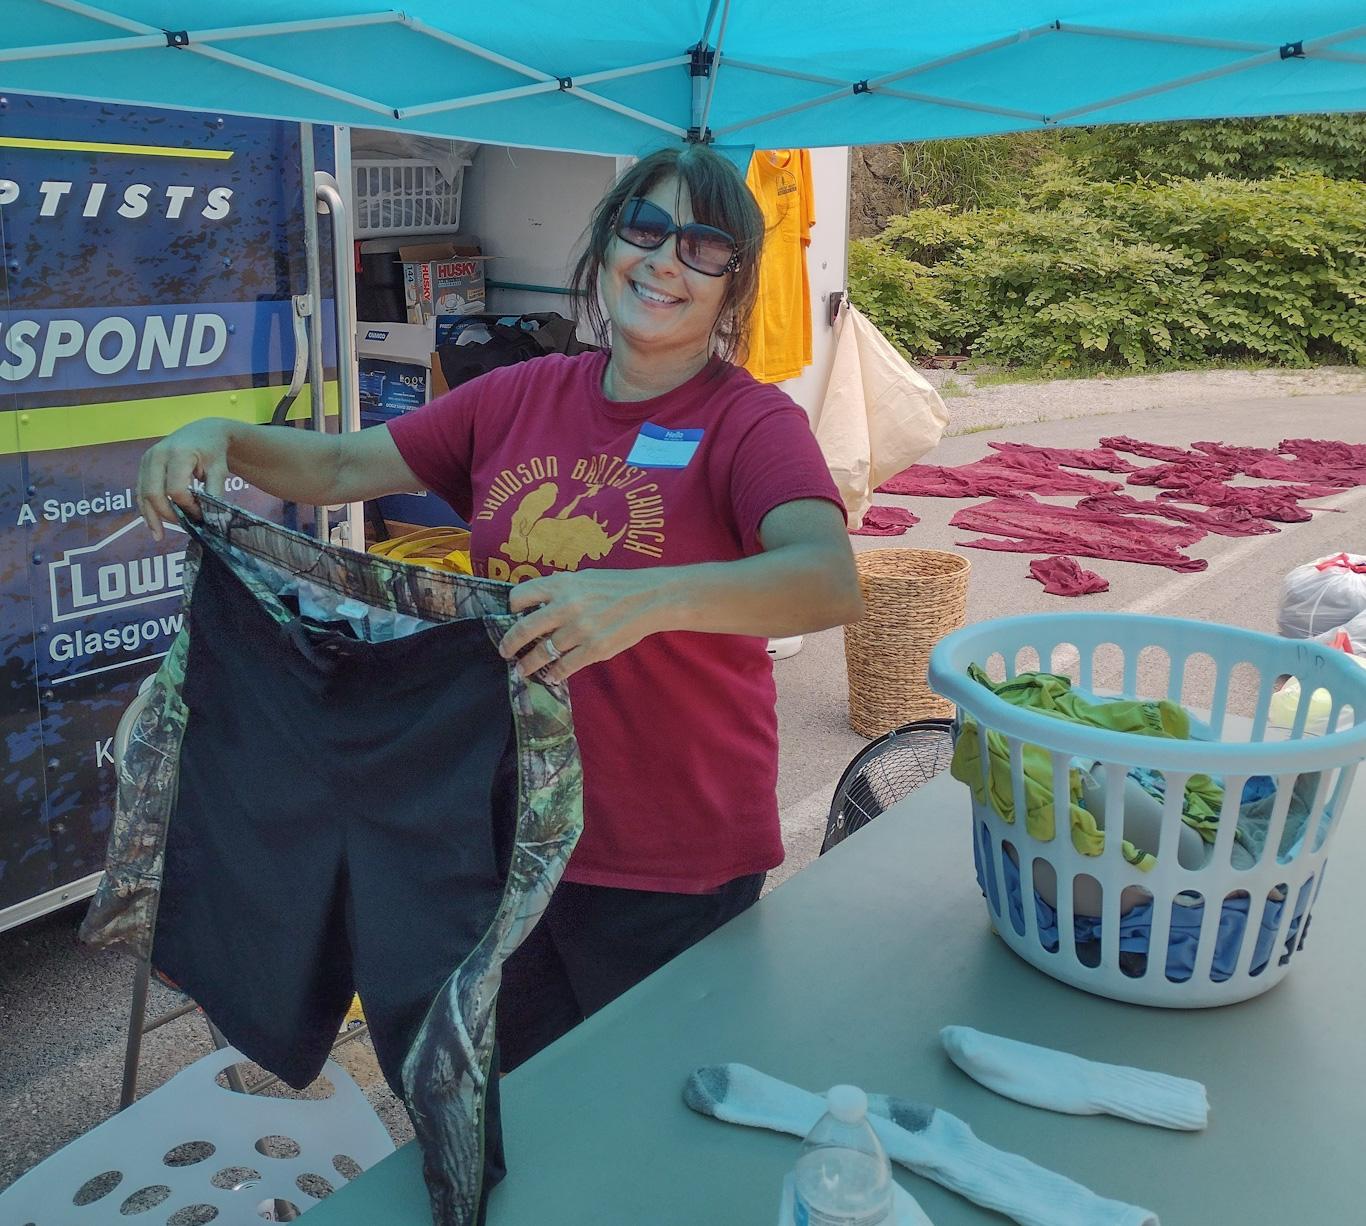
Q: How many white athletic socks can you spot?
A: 2